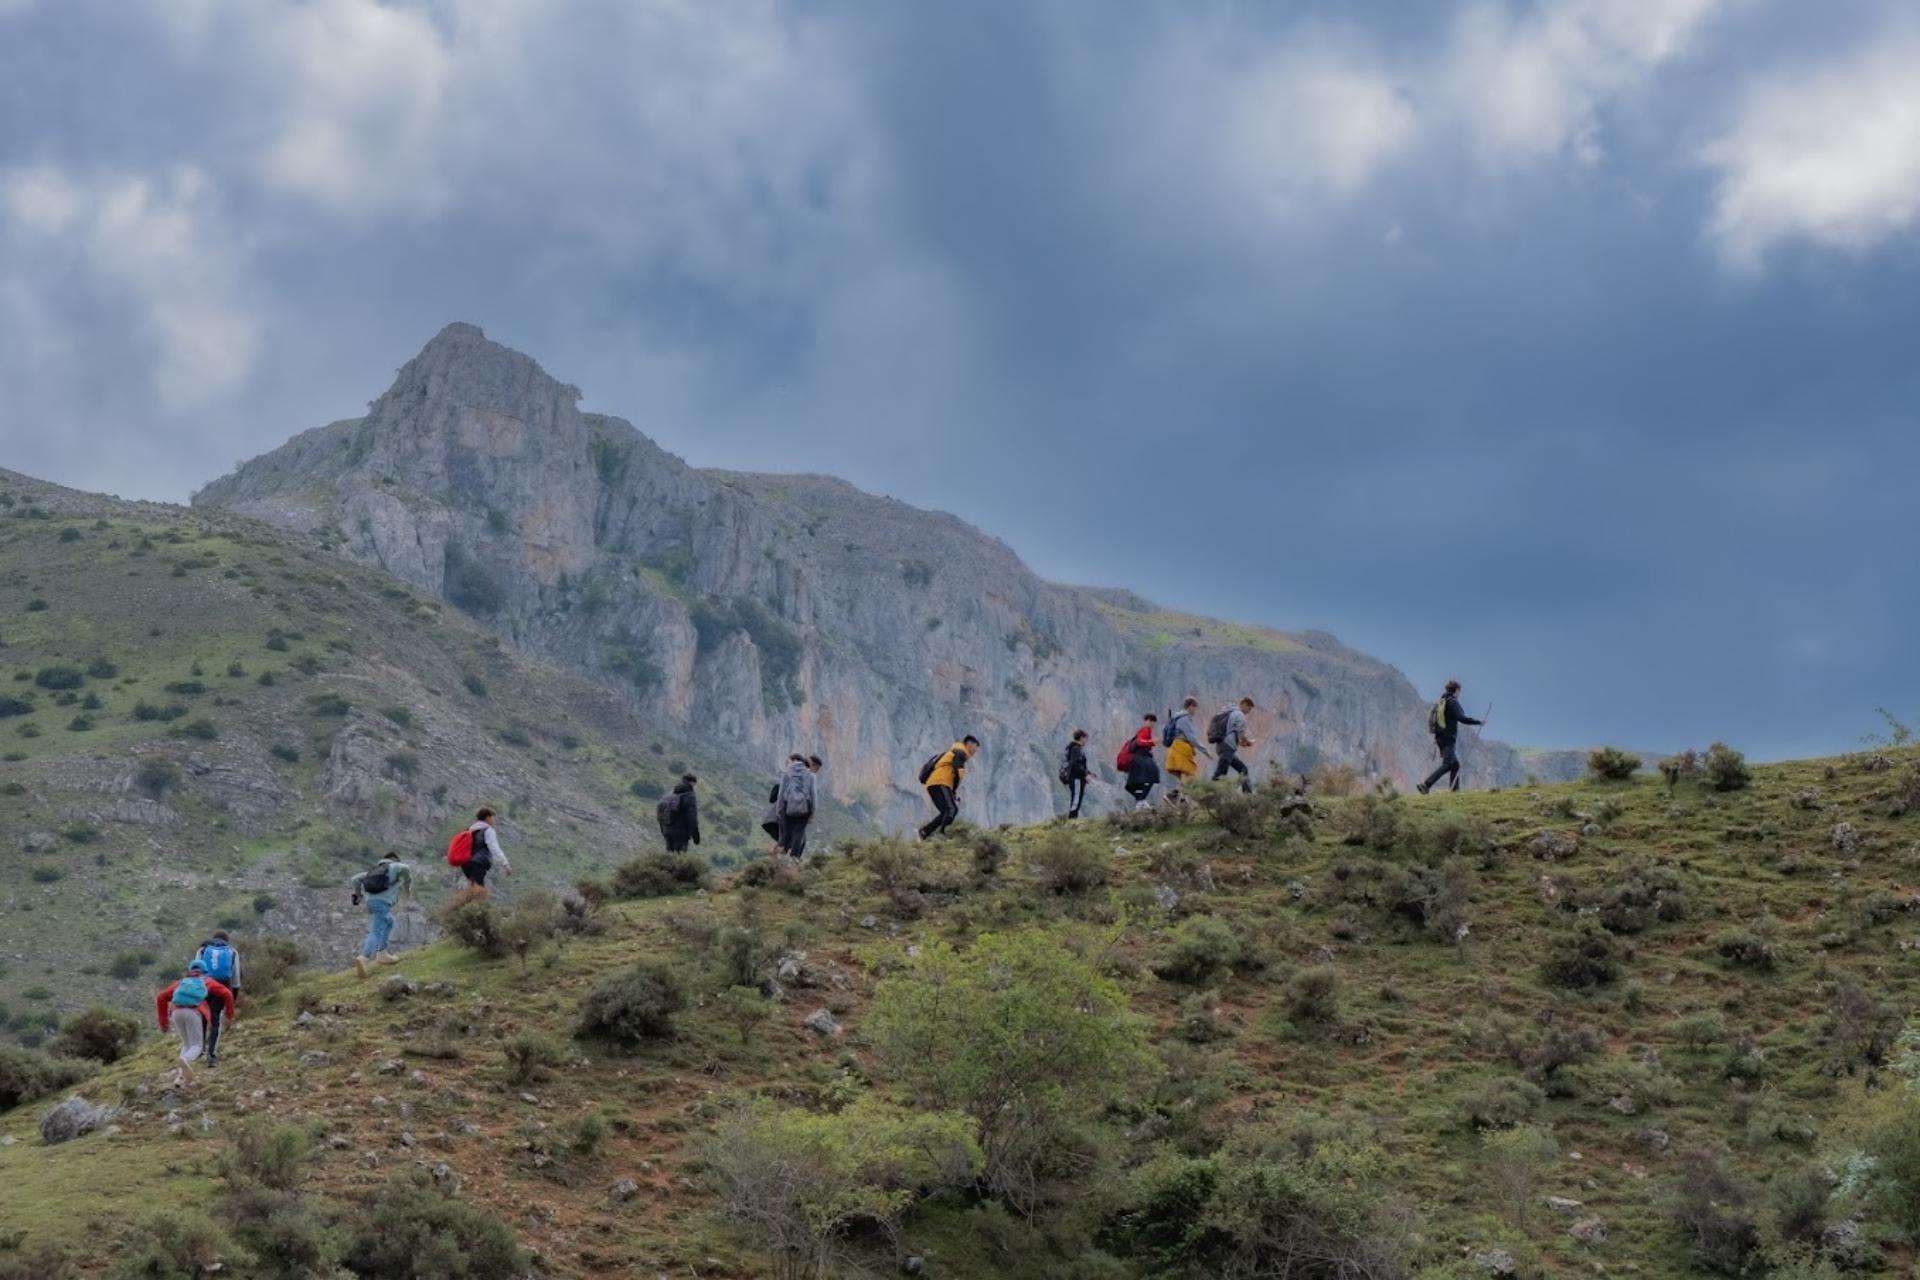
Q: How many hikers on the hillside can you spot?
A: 13